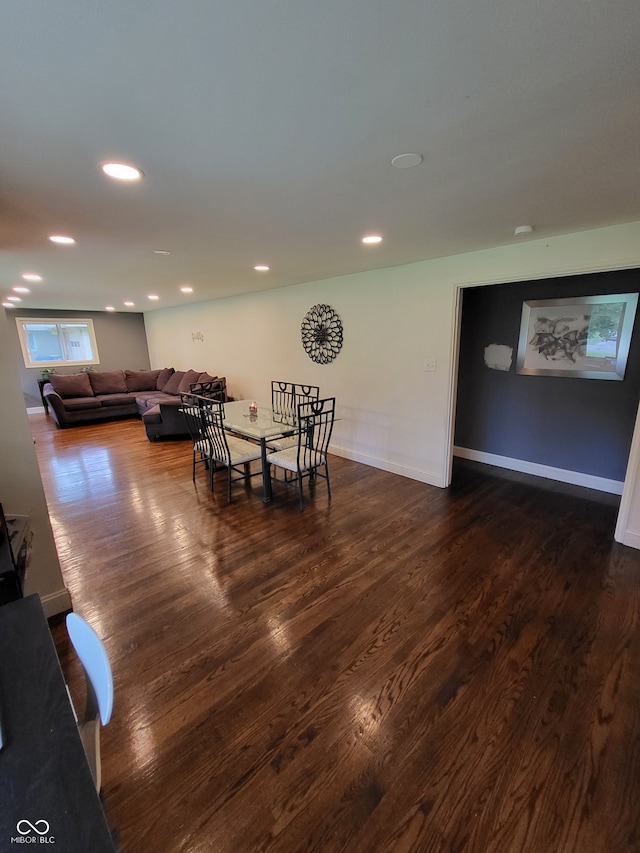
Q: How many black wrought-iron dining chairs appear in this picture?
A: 6